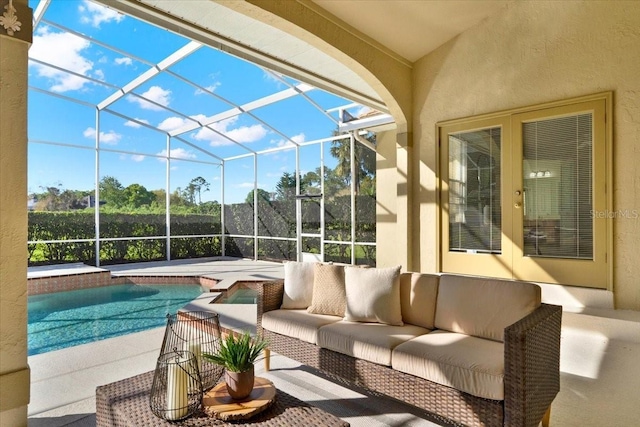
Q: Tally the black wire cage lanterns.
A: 2